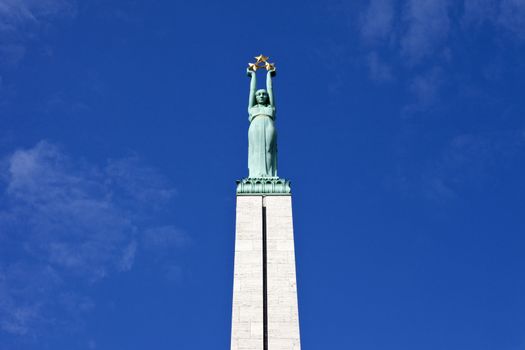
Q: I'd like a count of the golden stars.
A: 3